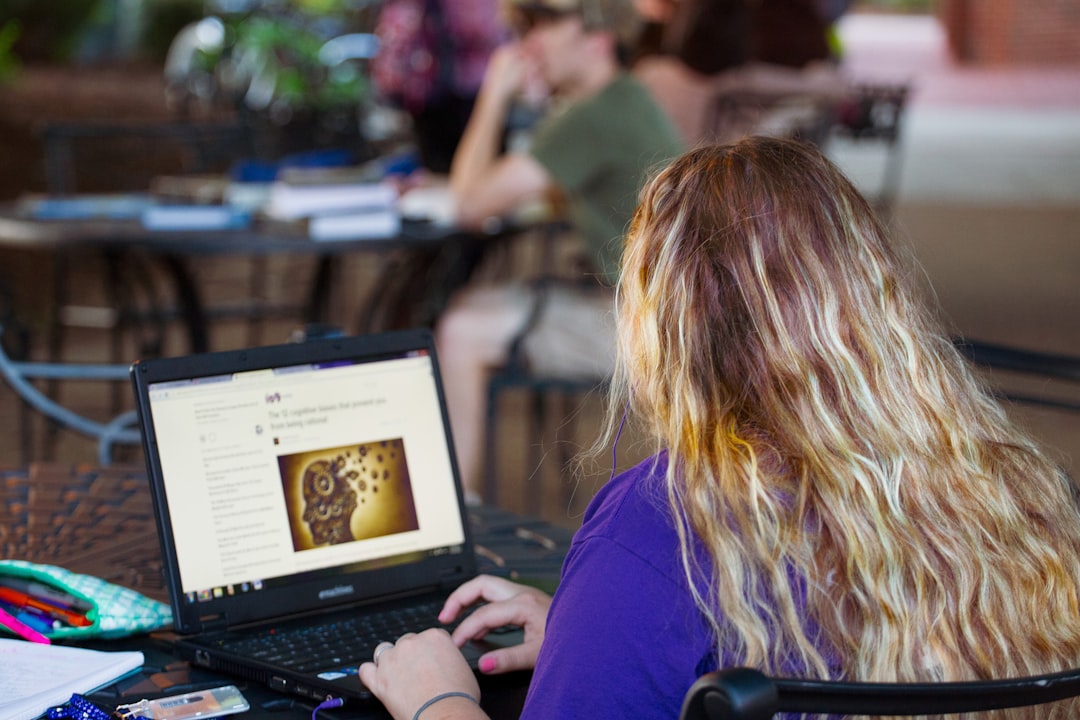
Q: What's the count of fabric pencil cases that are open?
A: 1